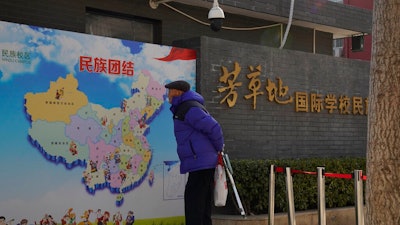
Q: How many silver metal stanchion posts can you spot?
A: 4